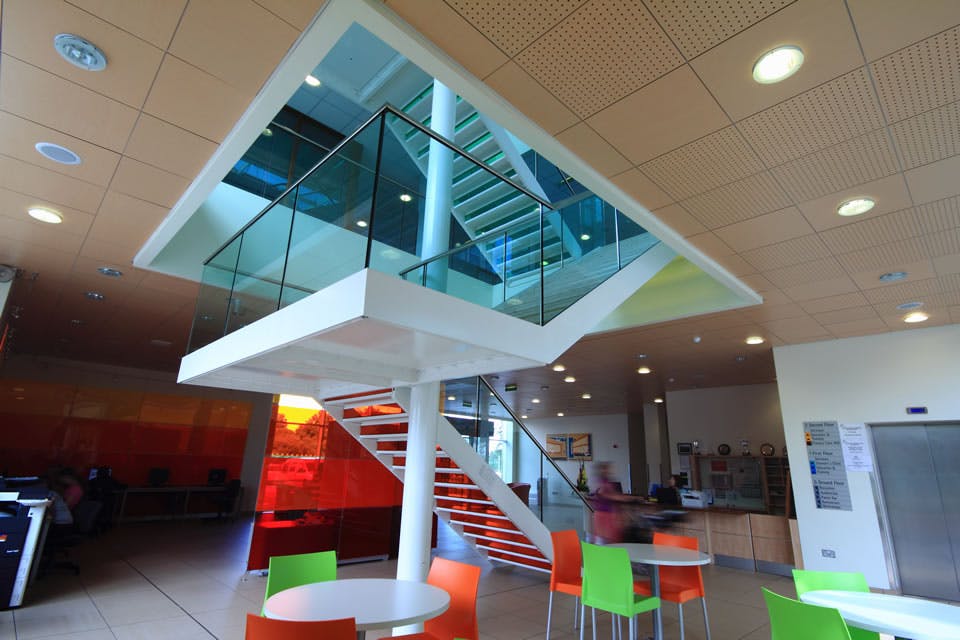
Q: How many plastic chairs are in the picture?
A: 8